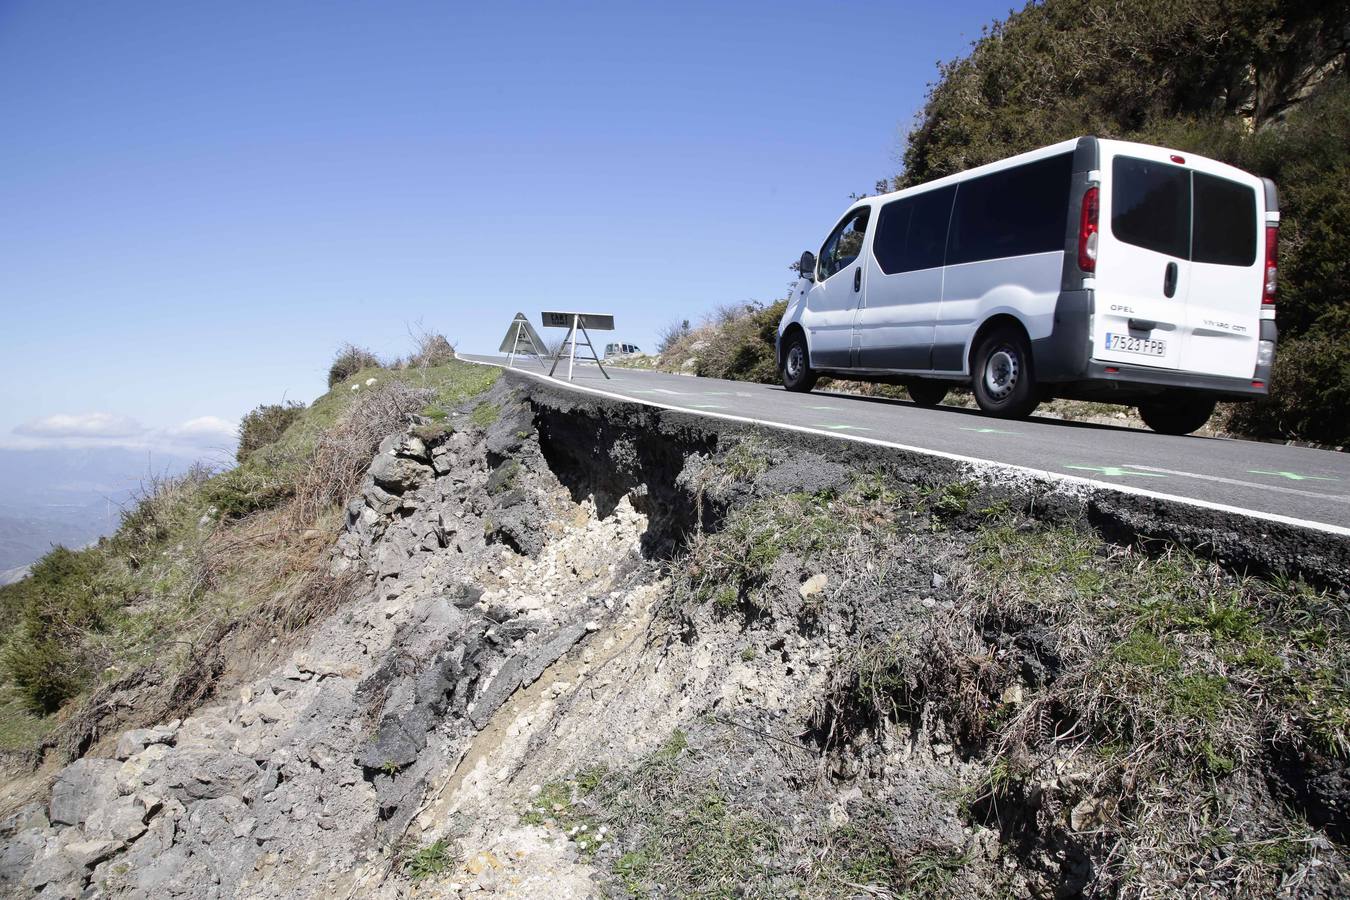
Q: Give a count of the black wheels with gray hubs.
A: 2